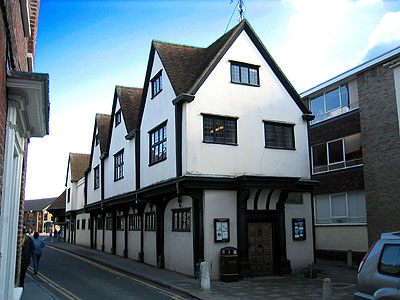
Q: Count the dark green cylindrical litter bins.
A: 1